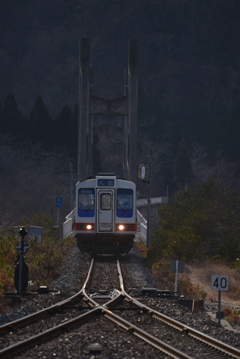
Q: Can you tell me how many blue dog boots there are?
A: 0